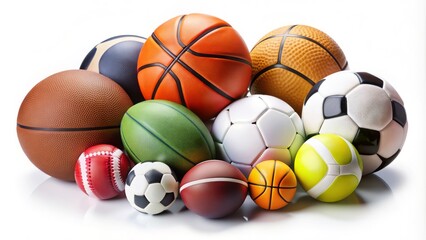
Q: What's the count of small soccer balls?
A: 1